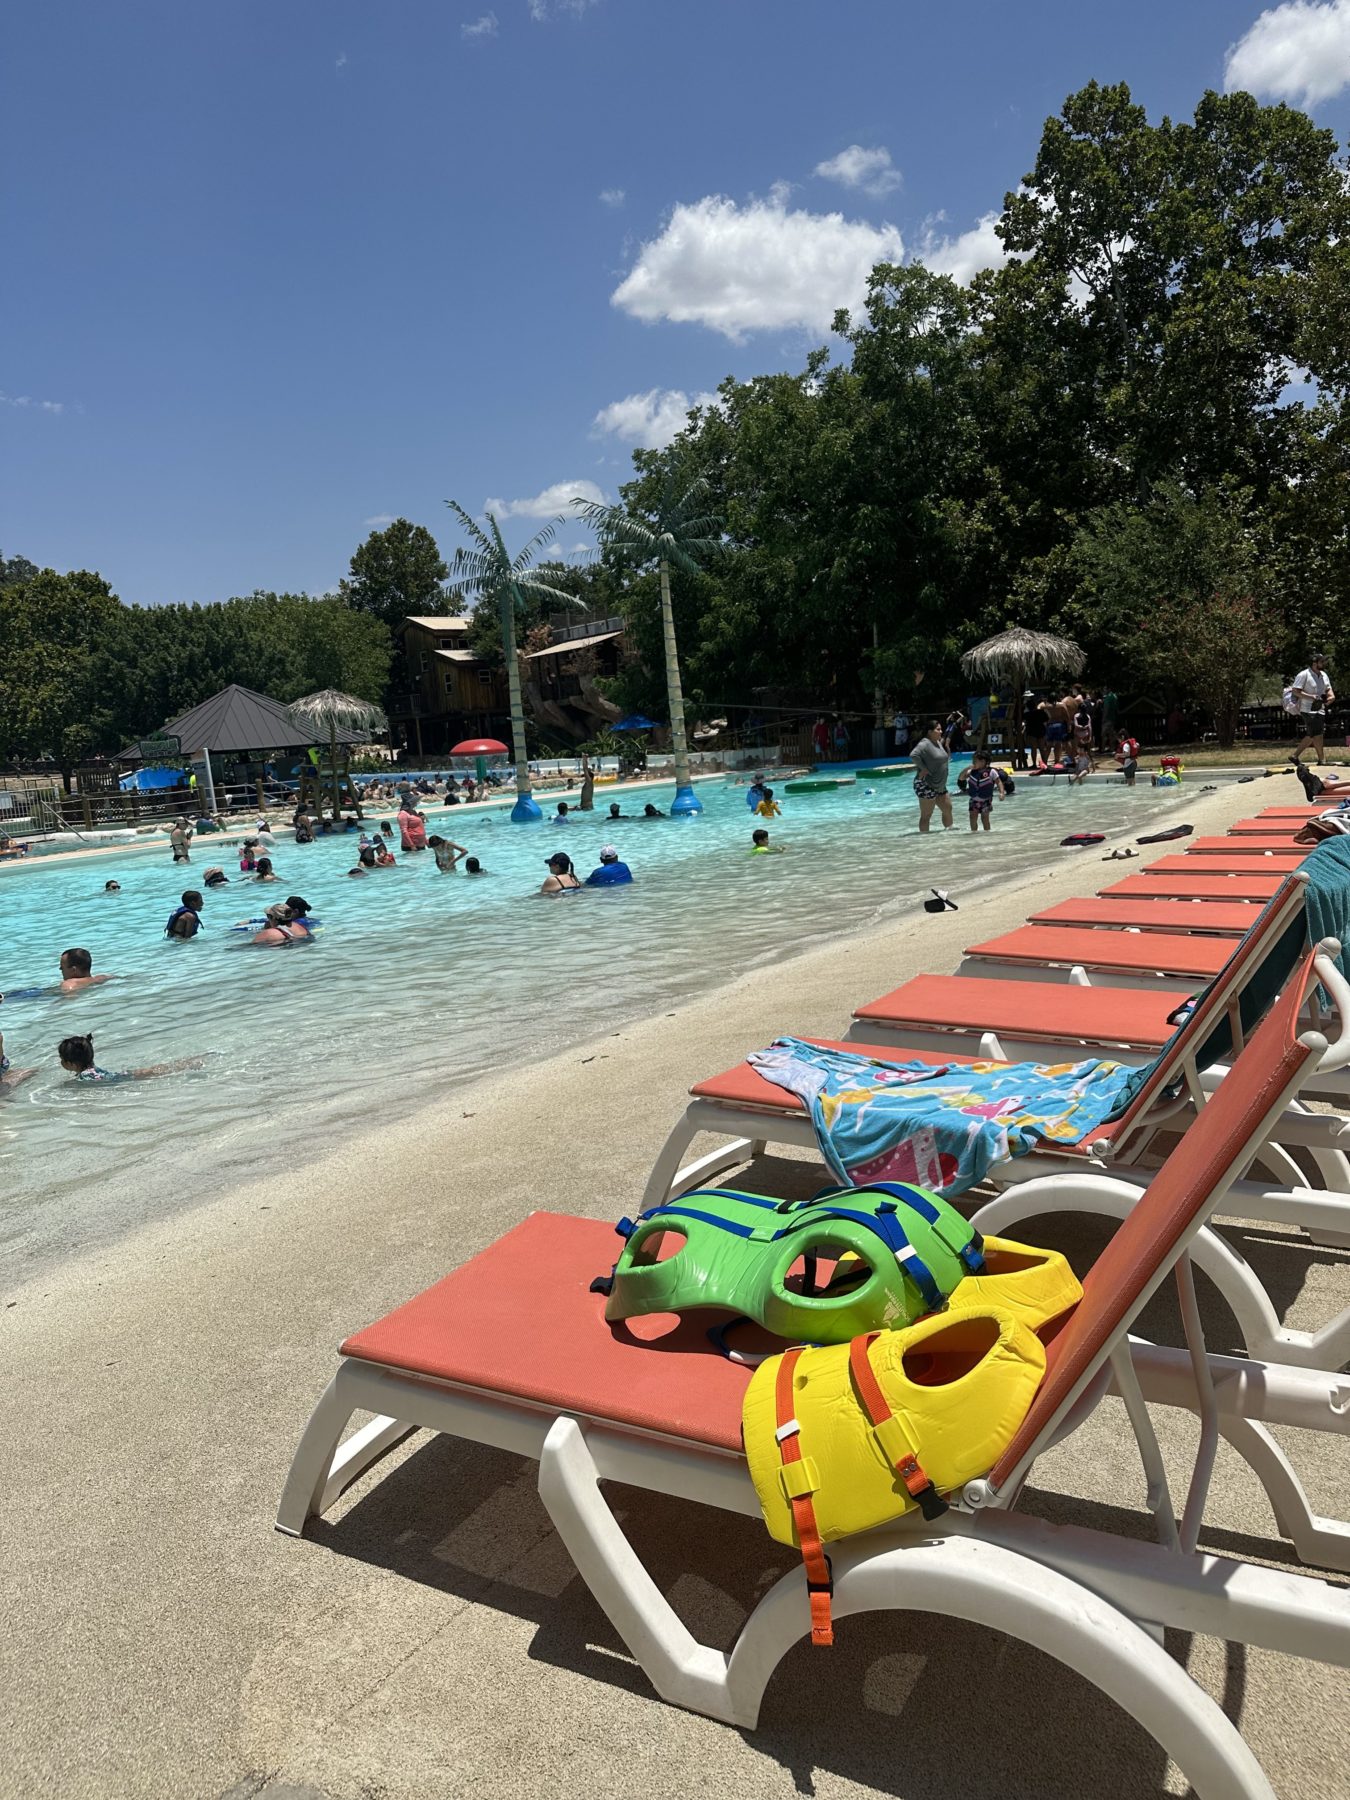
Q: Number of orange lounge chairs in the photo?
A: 11